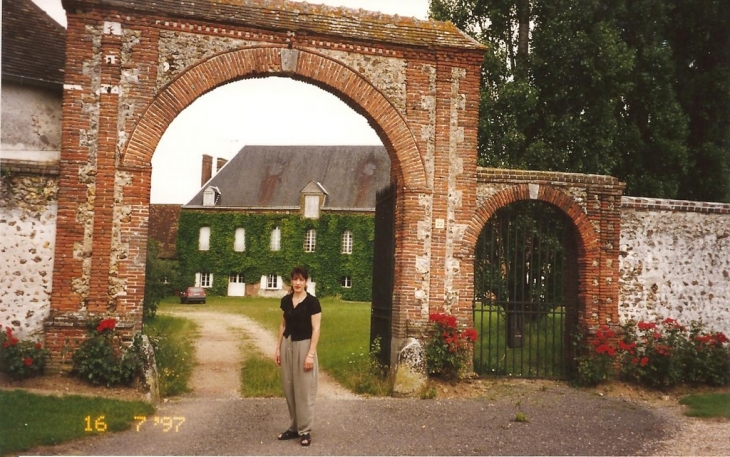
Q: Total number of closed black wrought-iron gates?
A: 1